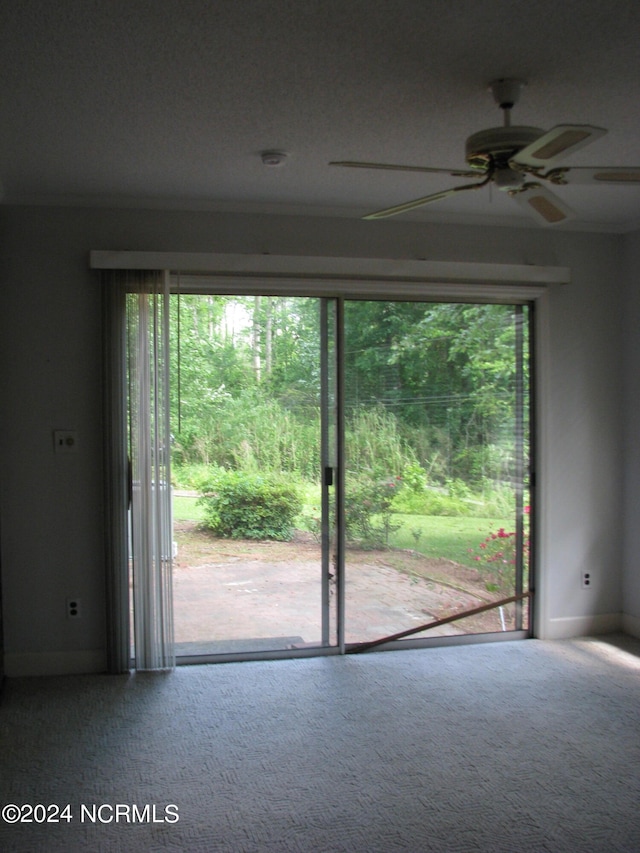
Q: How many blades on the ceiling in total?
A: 5